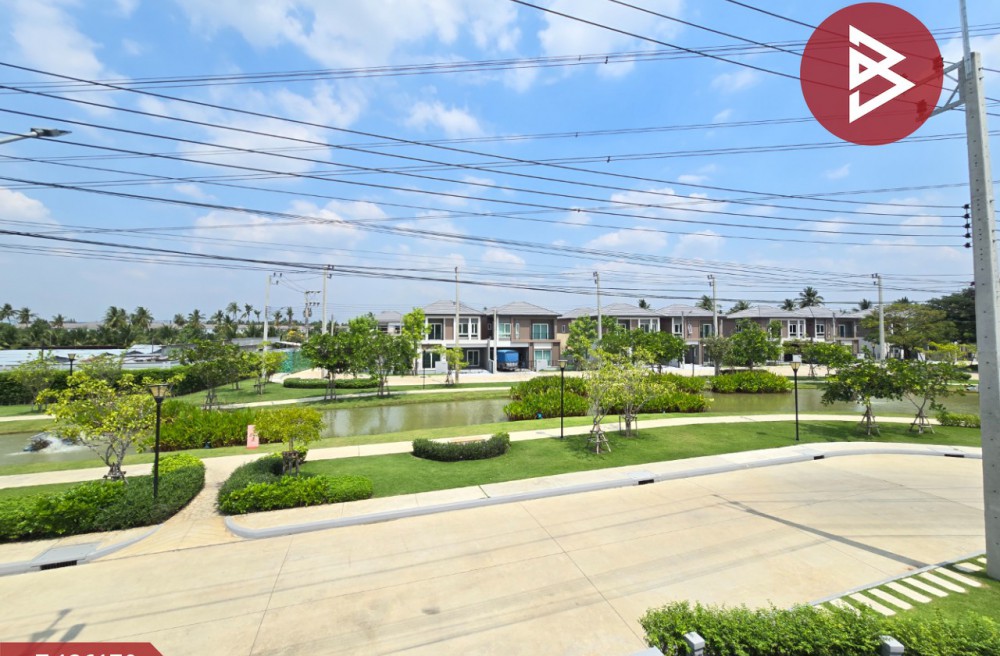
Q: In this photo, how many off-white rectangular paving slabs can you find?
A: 10